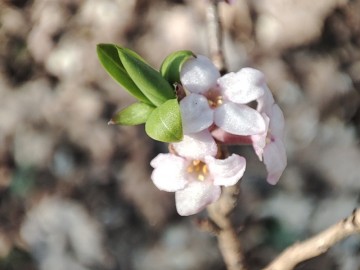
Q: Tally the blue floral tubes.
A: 0